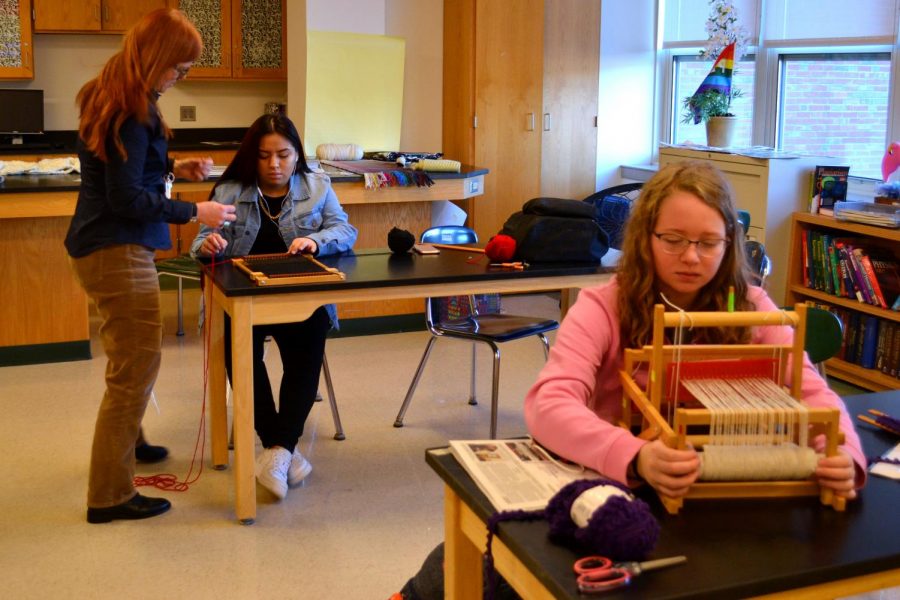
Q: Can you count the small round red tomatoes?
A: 0